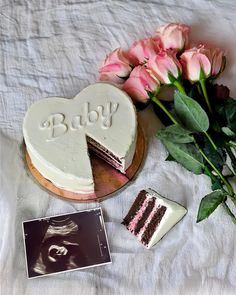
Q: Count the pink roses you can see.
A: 7